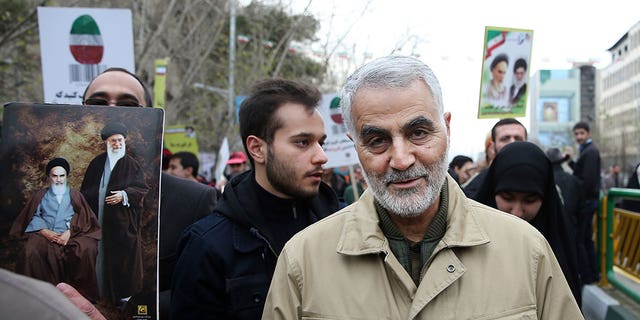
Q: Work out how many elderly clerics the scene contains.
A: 4